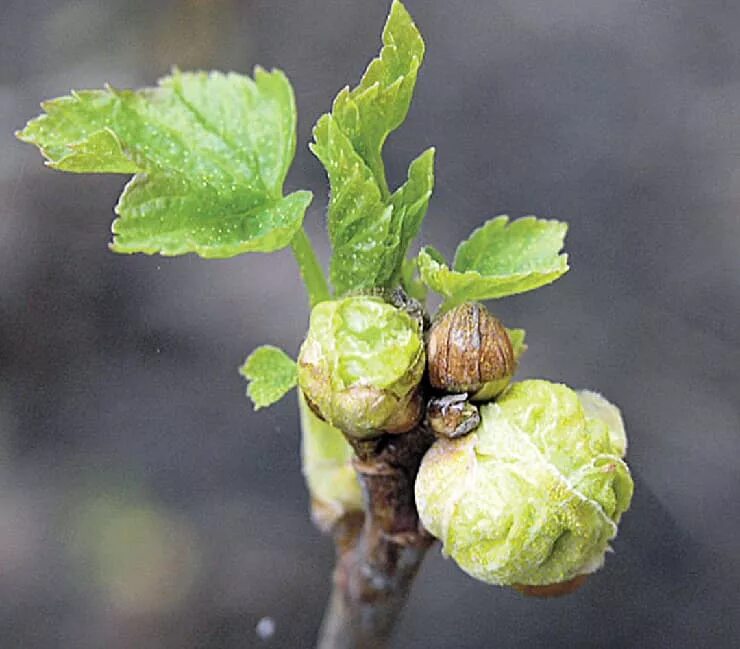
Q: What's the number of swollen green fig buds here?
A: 2